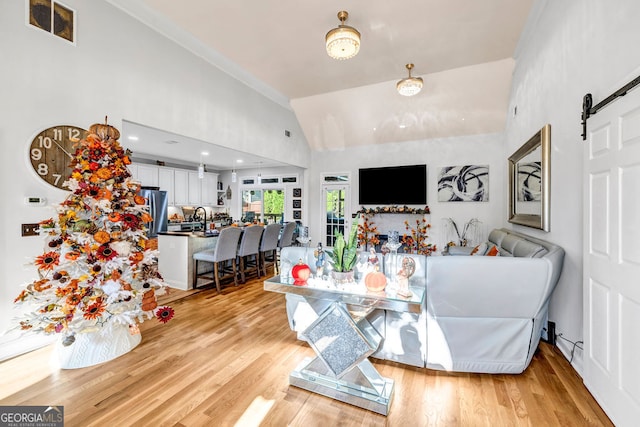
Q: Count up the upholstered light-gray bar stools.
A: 4